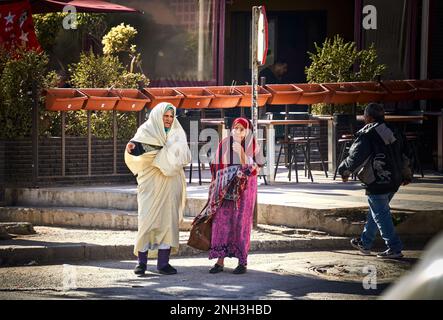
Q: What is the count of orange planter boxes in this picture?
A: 13